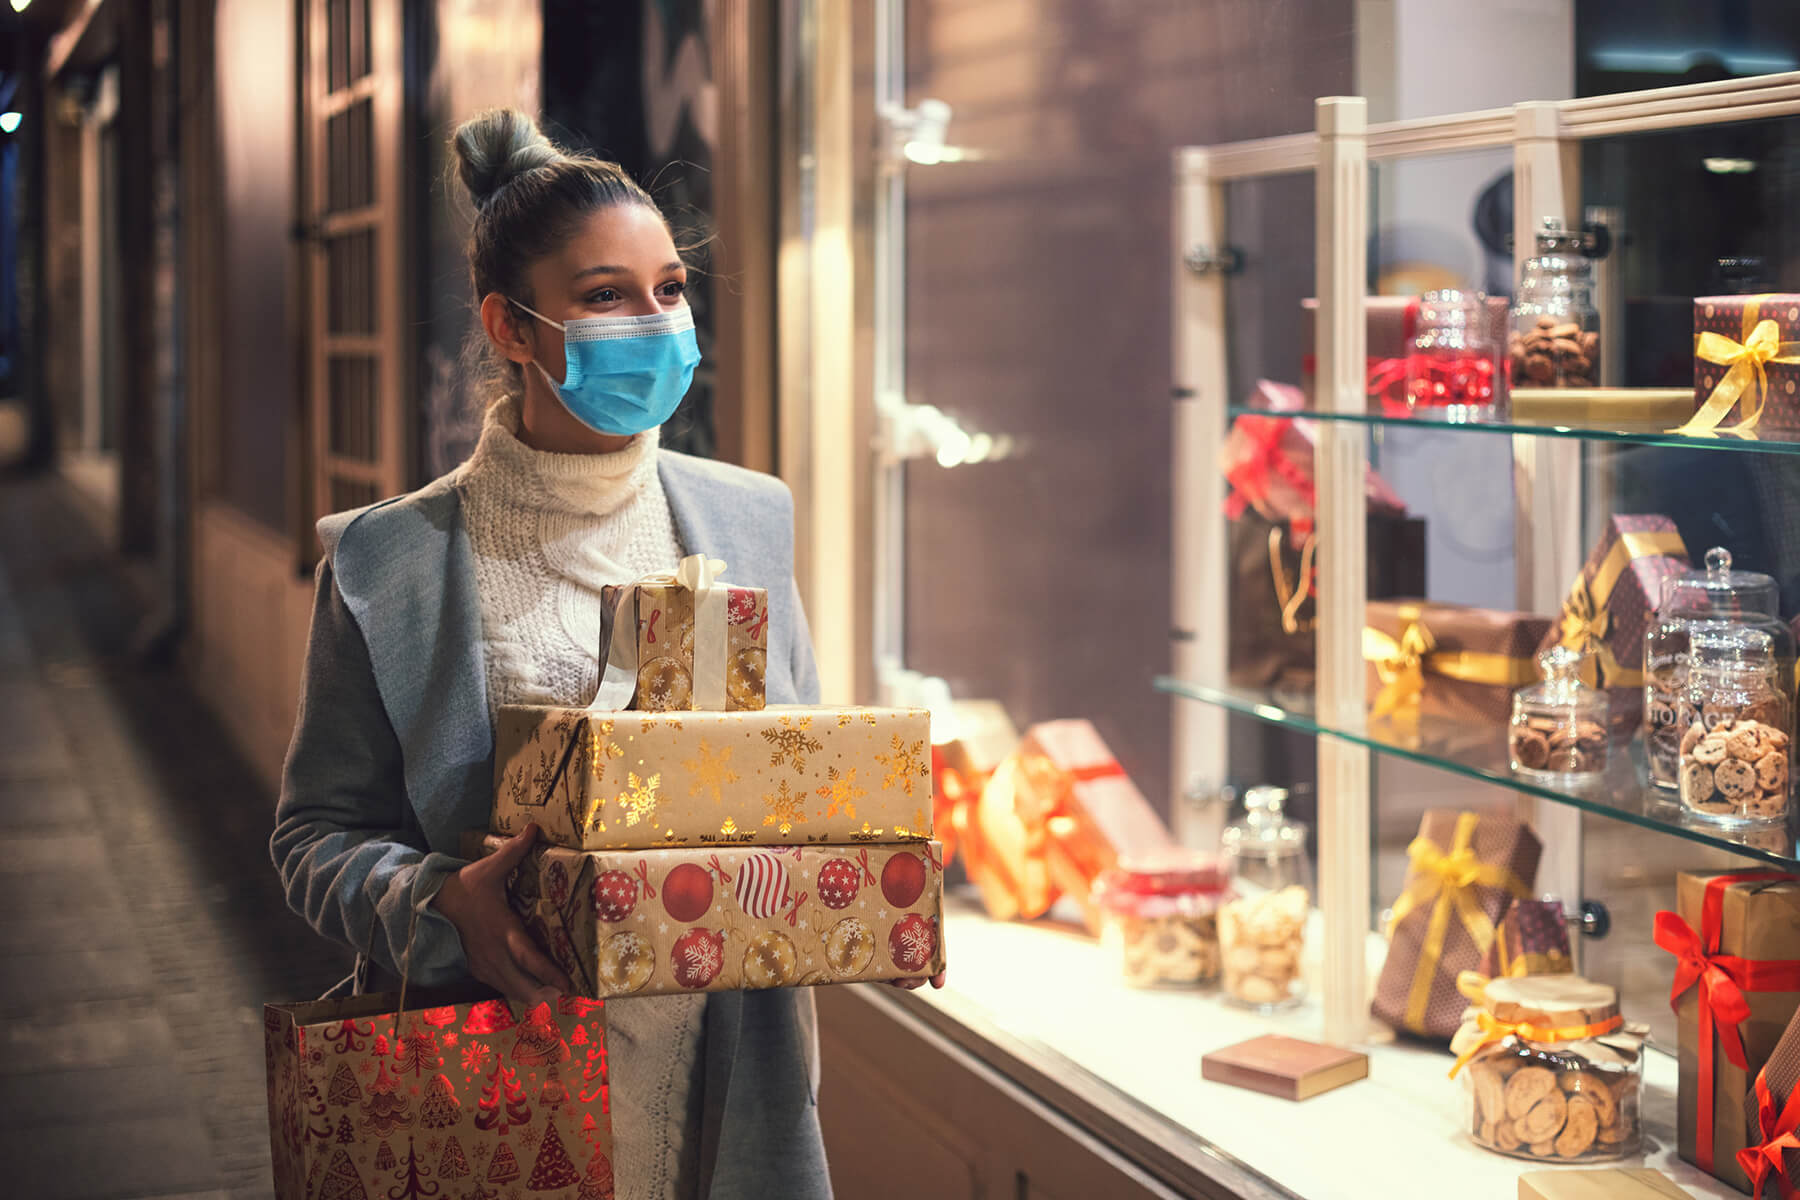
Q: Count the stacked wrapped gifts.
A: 3